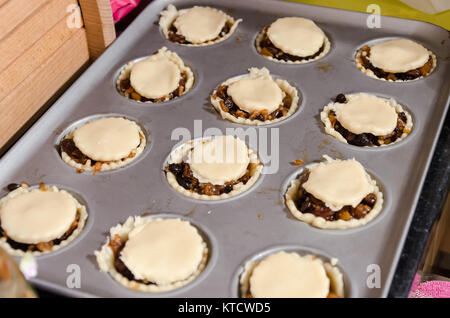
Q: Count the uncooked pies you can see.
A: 12